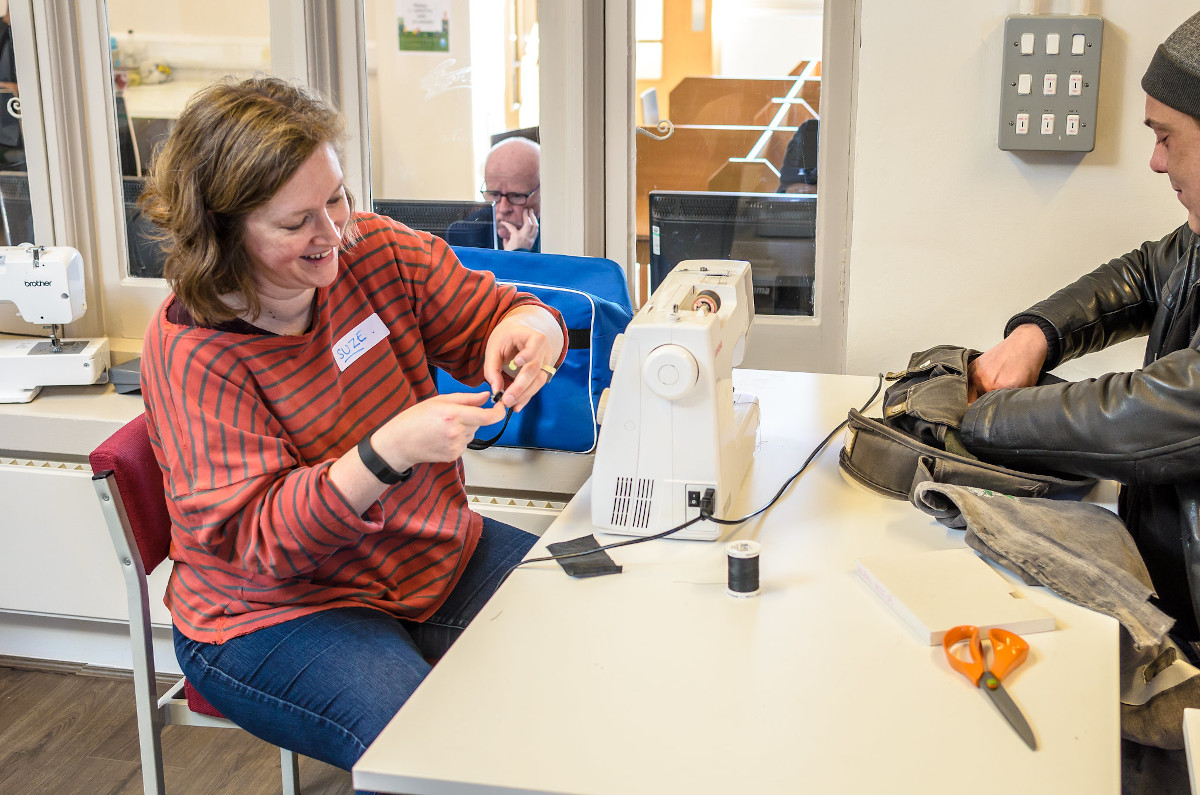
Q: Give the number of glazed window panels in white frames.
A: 4